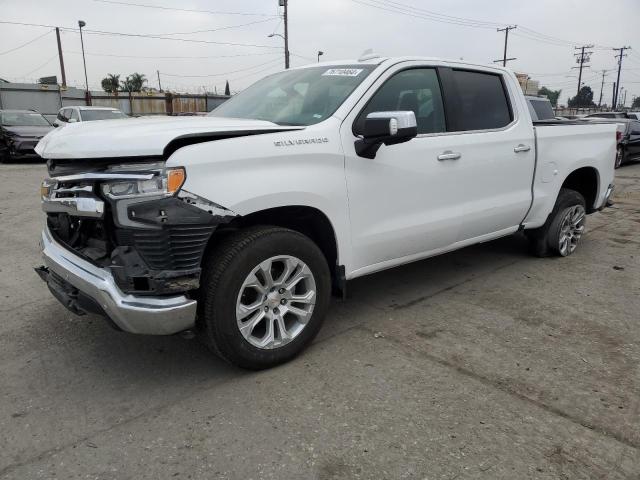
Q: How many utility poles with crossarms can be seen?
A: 4